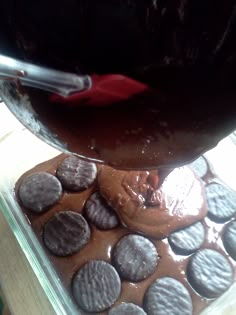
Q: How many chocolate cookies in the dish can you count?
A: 13